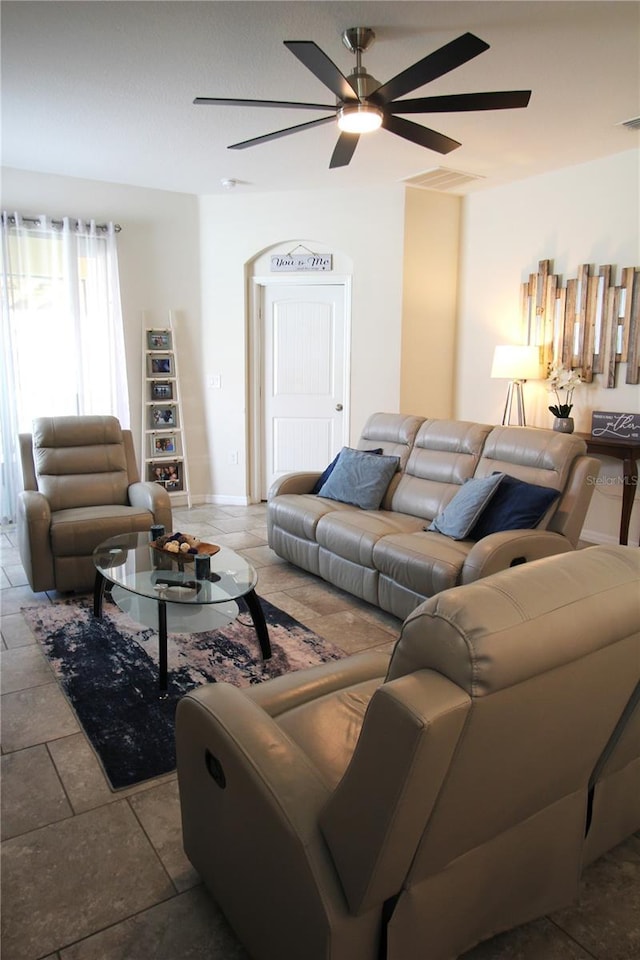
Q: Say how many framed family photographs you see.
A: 6